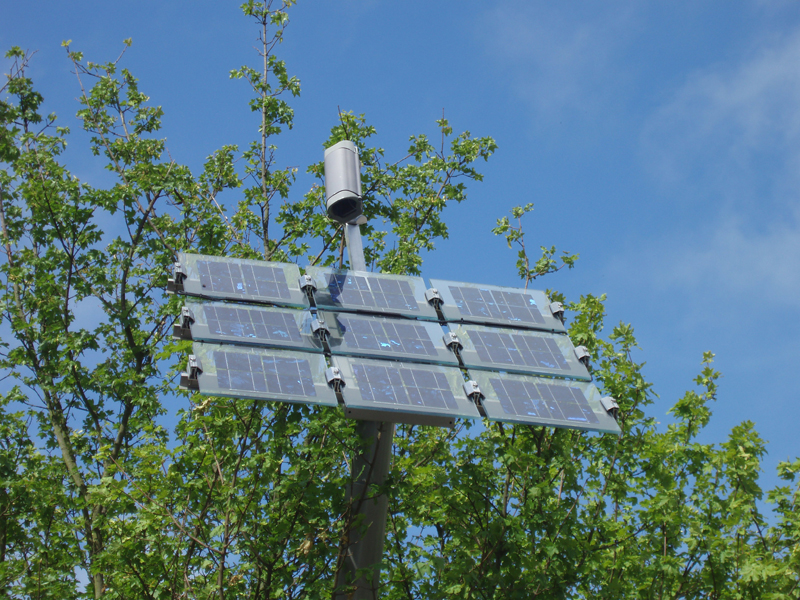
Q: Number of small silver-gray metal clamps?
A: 12